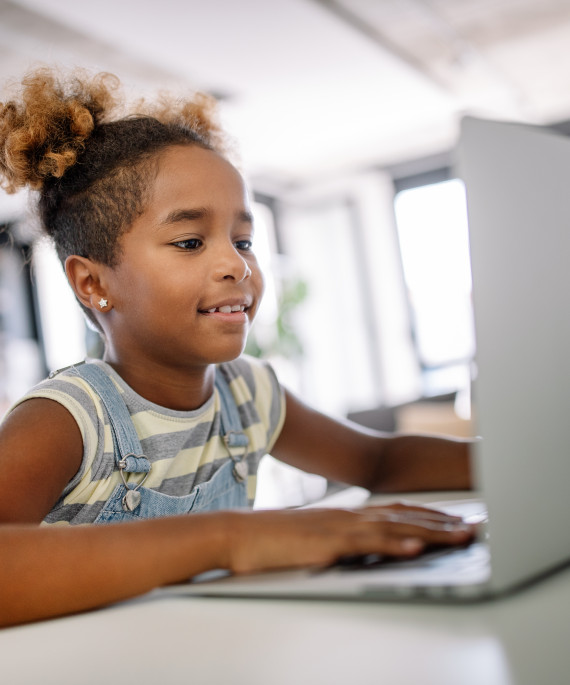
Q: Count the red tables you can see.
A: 0